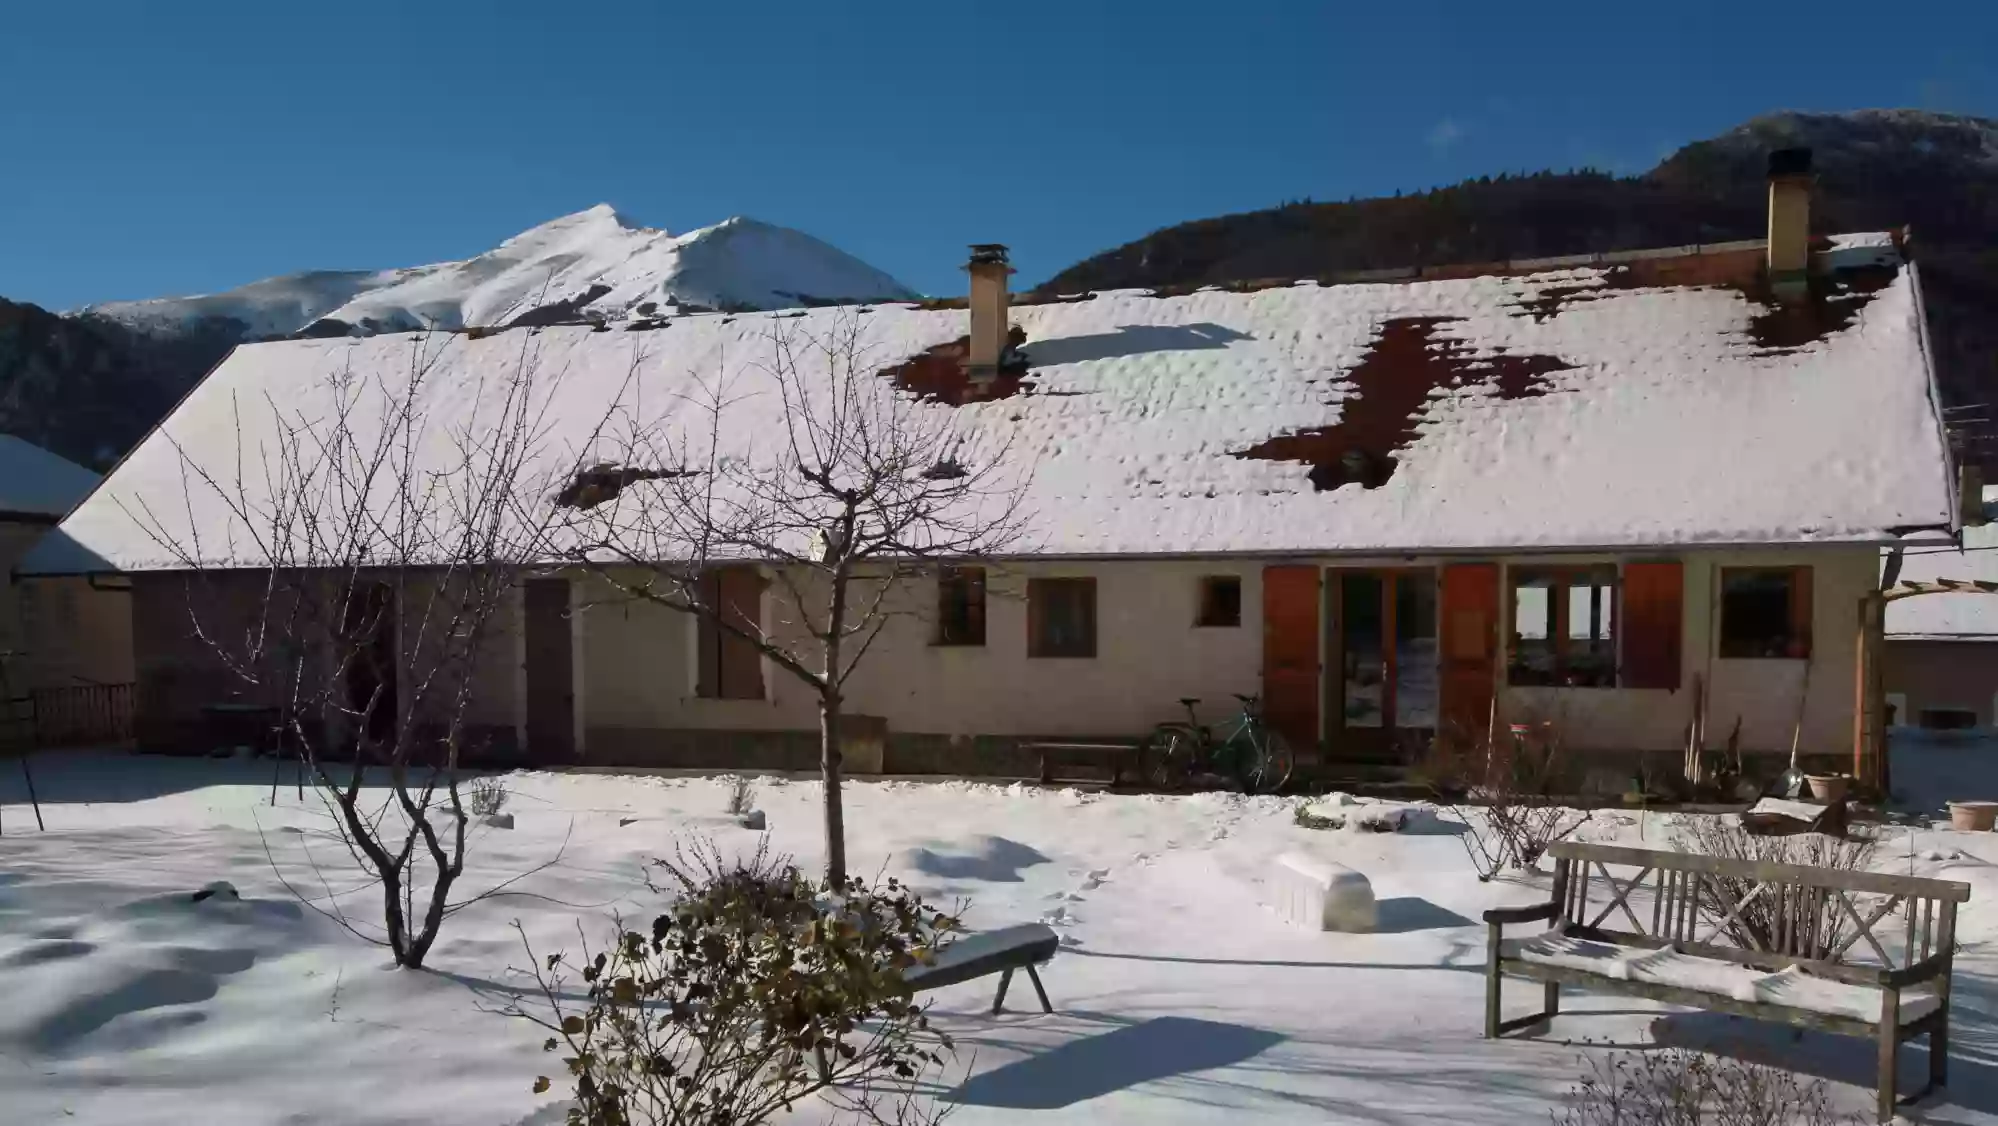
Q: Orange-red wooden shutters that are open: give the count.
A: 3